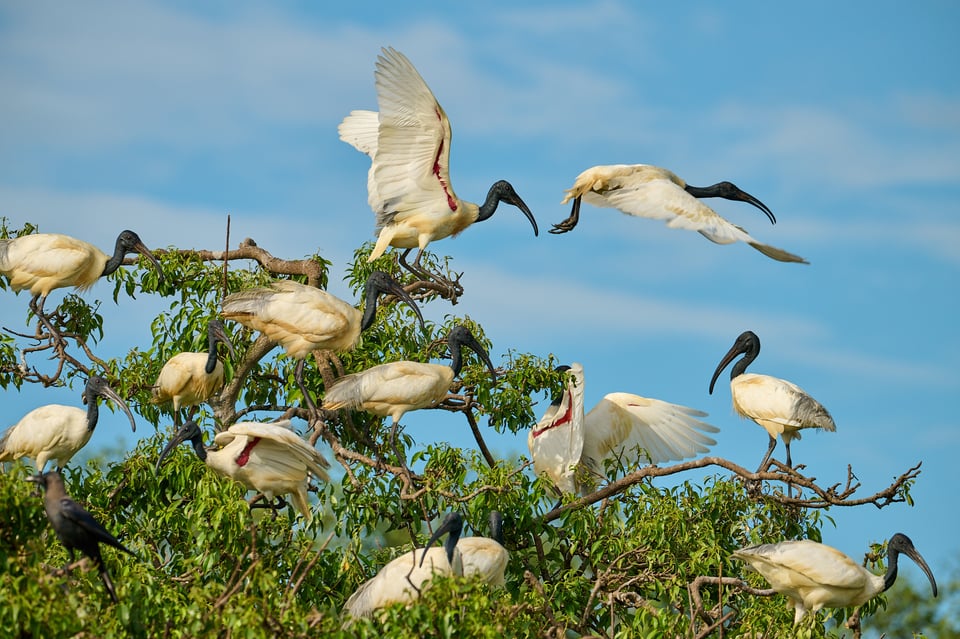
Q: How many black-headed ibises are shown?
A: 13